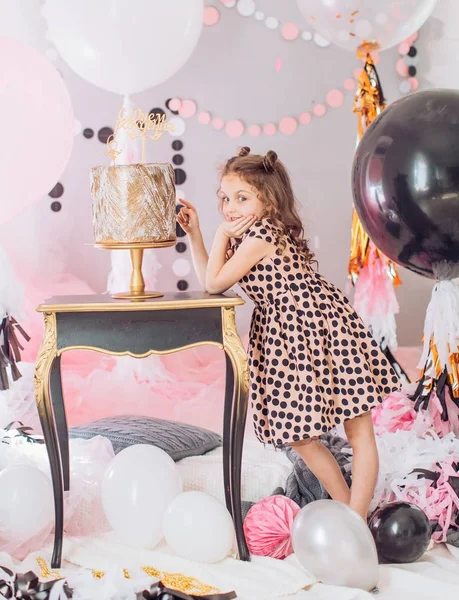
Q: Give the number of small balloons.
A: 5